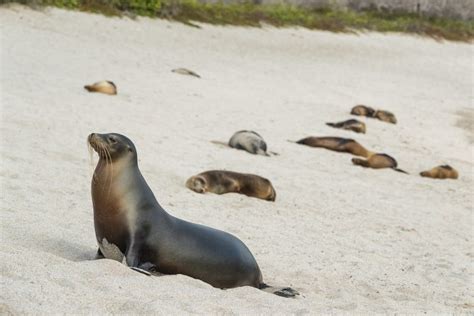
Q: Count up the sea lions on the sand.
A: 11